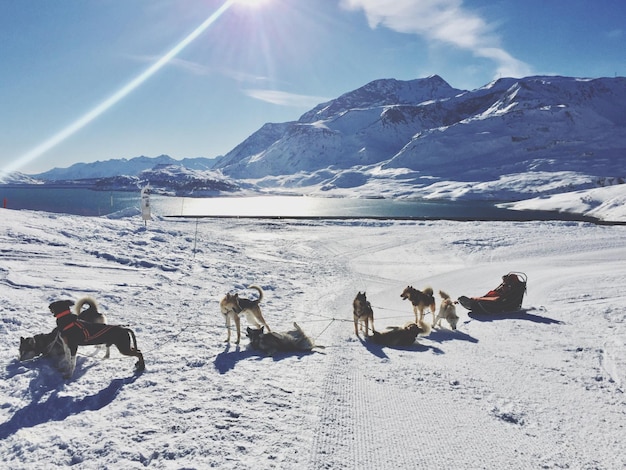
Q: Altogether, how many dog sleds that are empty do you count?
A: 1